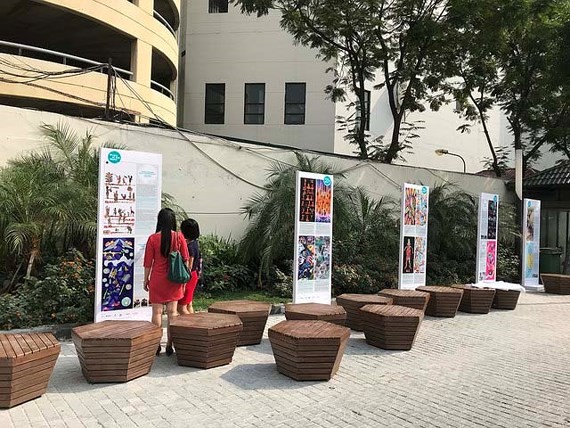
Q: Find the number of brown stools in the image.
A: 13